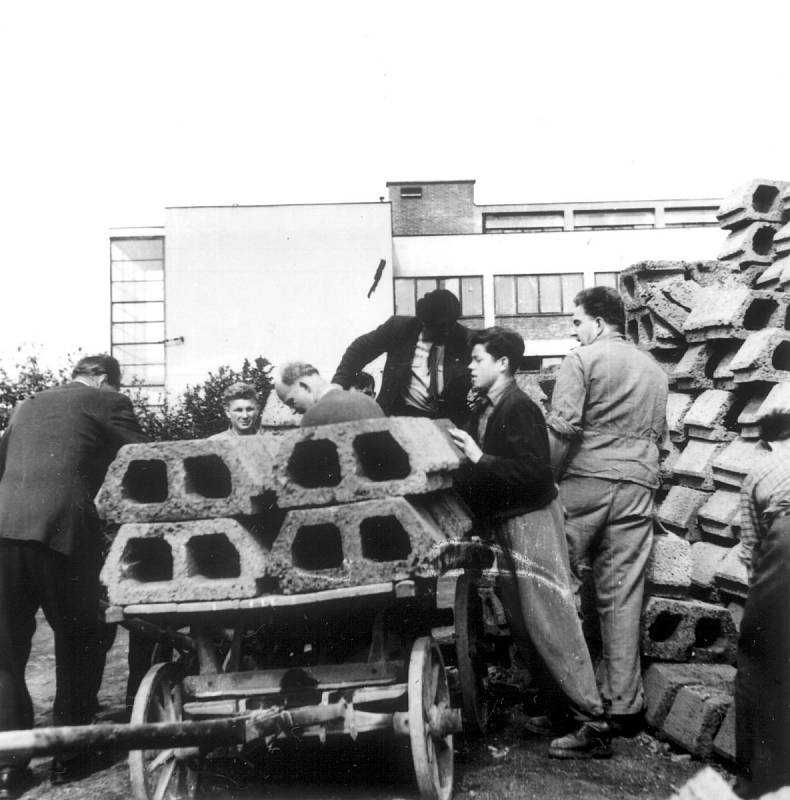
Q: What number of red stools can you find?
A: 0